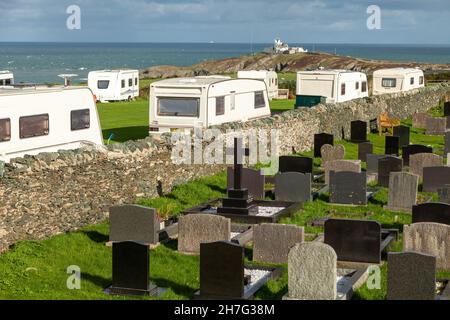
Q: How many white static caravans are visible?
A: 7